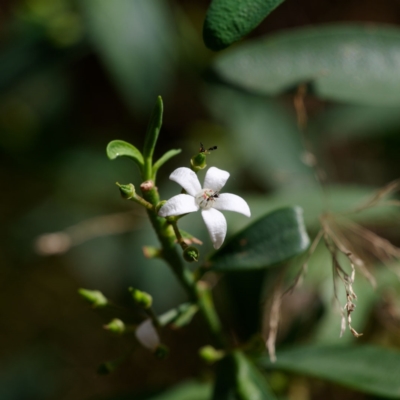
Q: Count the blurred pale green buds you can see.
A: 4